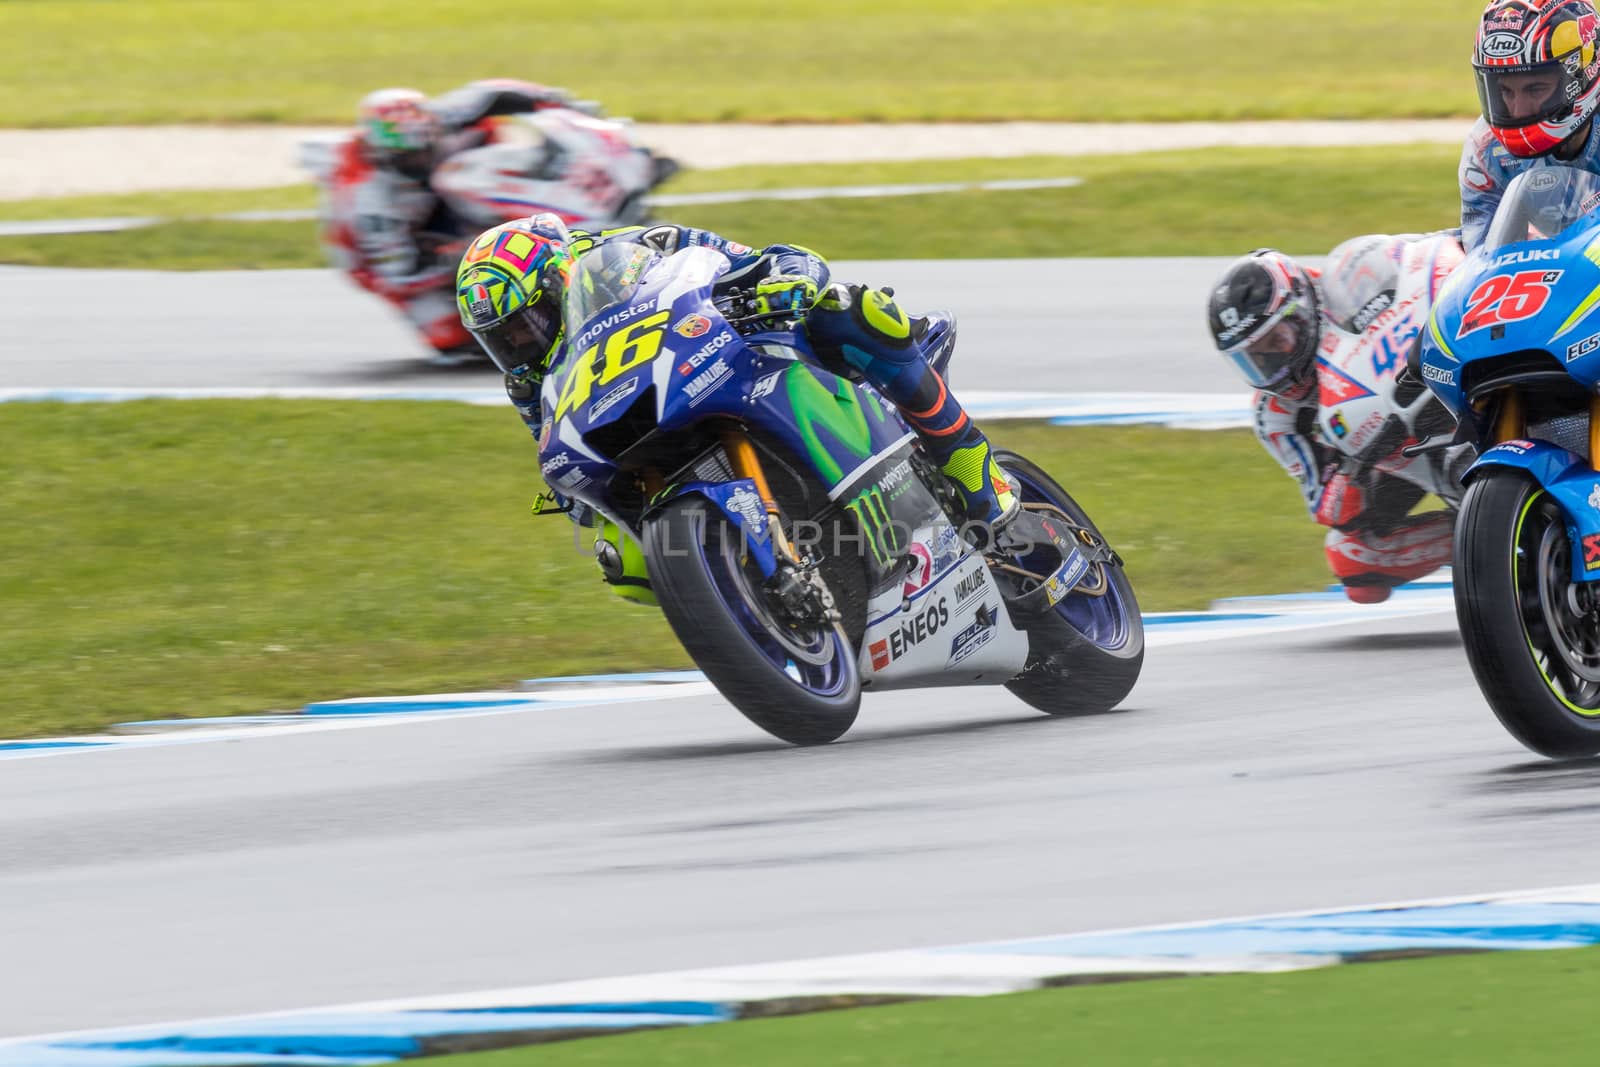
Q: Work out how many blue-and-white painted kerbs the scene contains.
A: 3